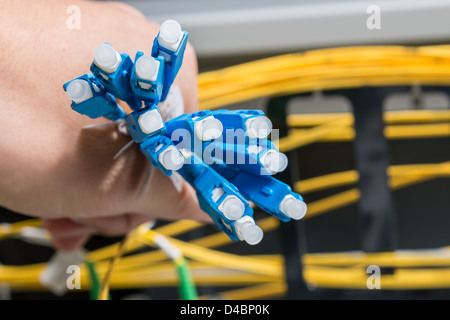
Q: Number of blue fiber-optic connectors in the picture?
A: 12